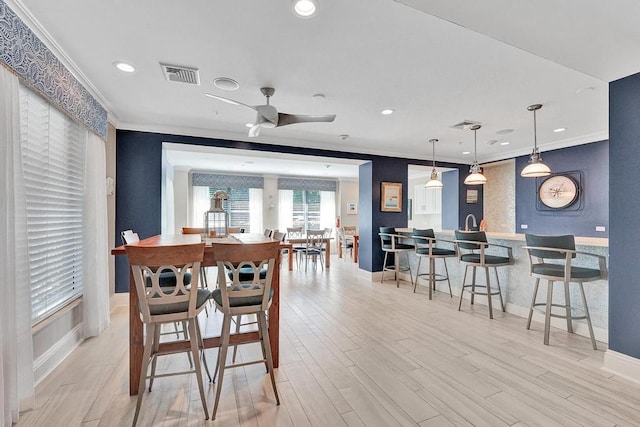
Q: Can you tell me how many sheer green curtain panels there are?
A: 0